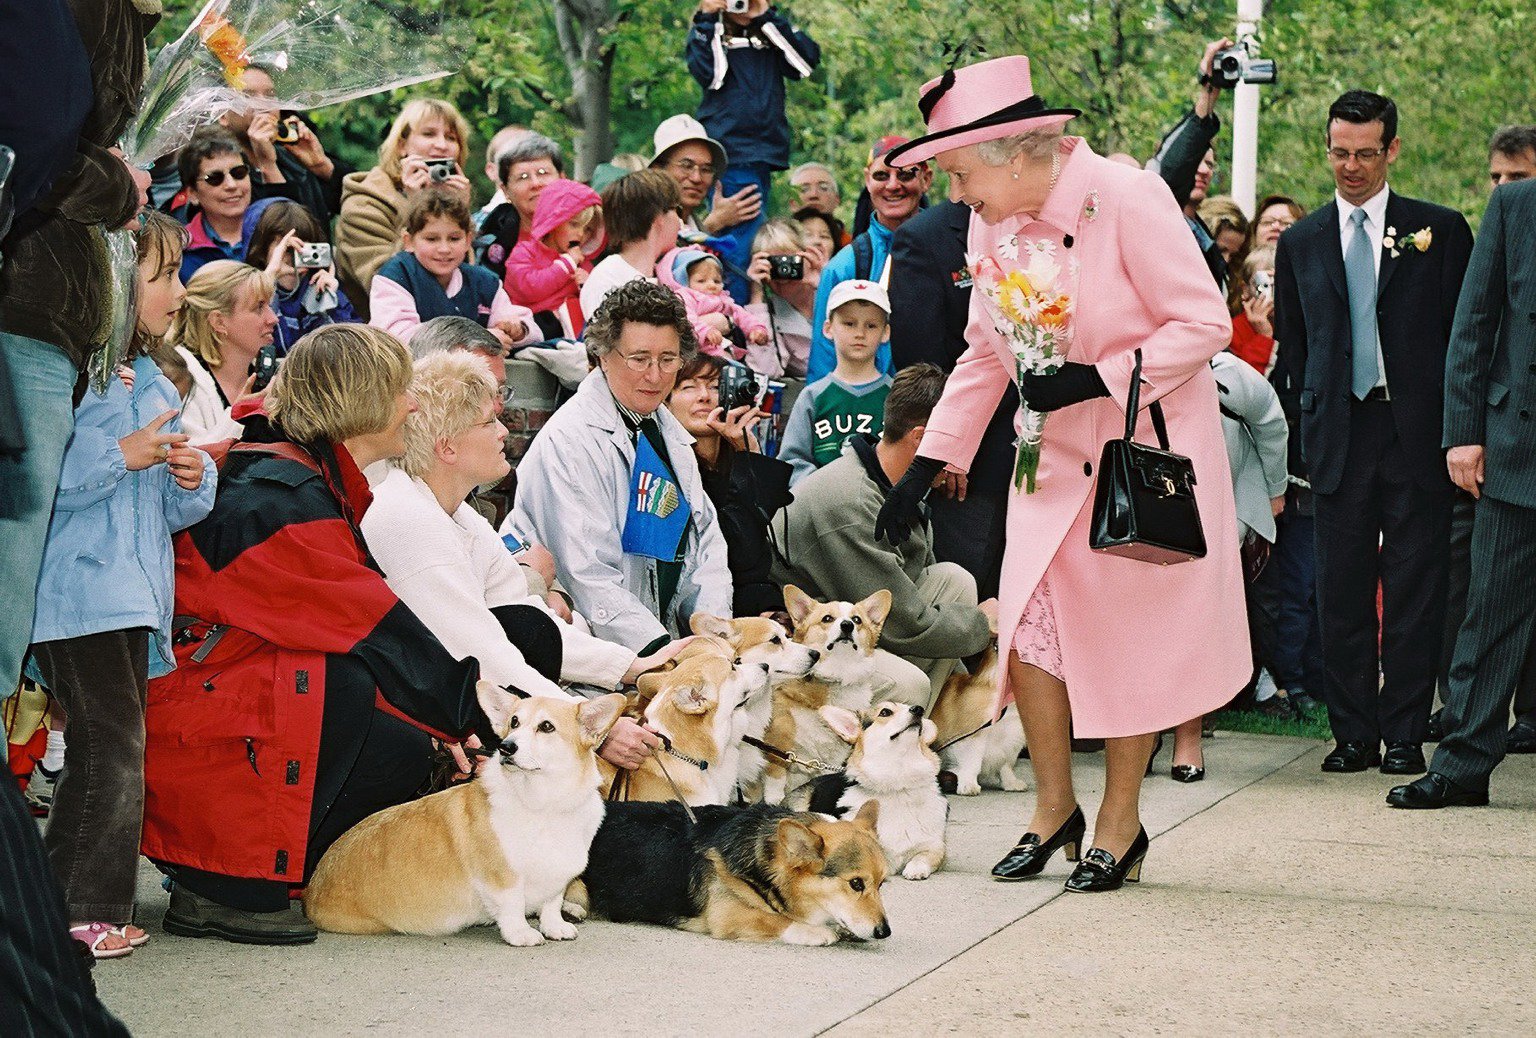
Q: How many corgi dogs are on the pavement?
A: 7